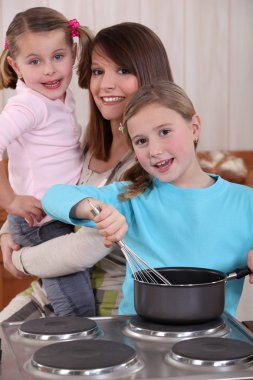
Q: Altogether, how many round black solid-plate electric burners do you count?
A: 4